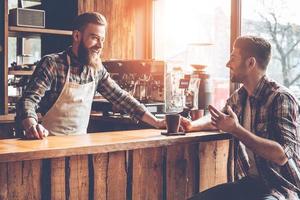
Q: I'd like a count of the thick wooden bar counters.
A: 1